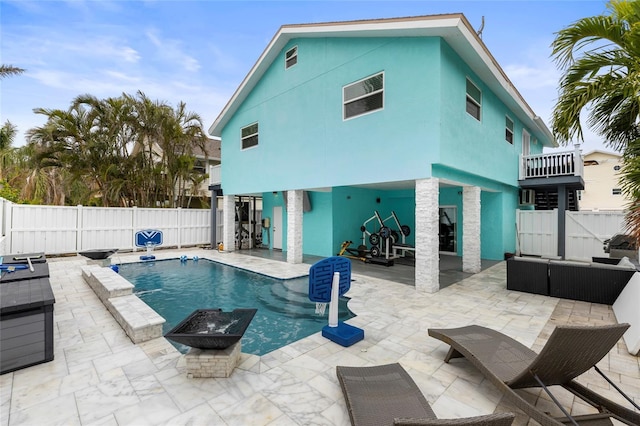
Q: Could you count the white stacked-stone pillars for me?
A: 4